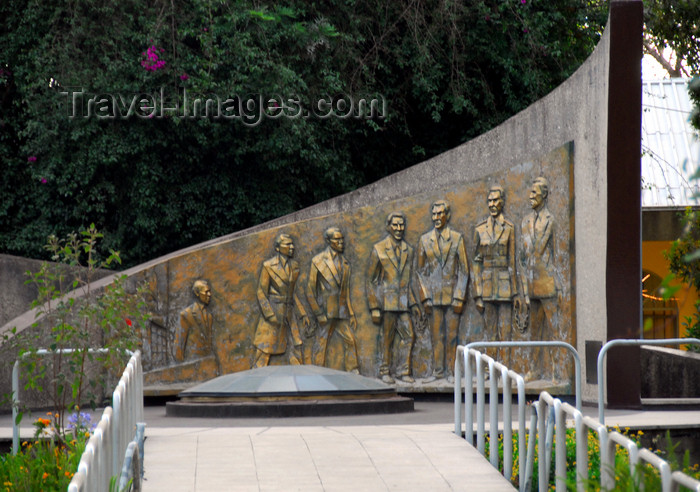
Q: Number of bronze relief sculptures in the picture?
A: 7